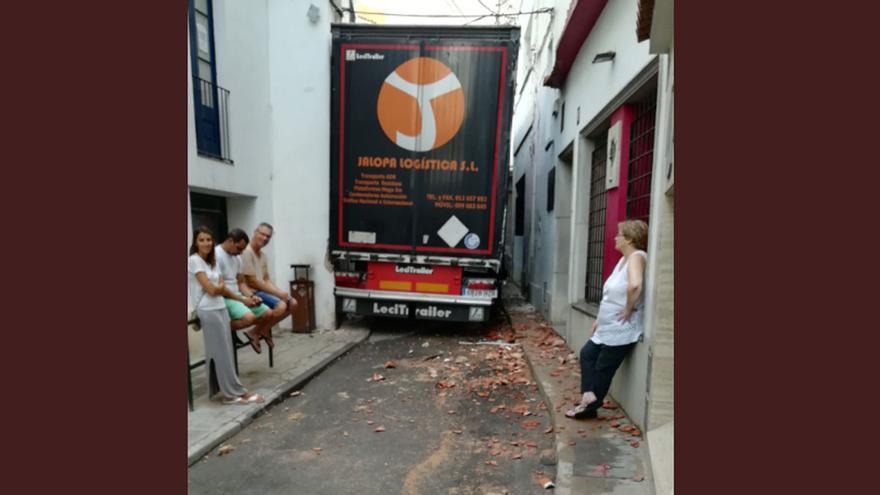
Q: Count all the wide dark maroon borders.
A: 2